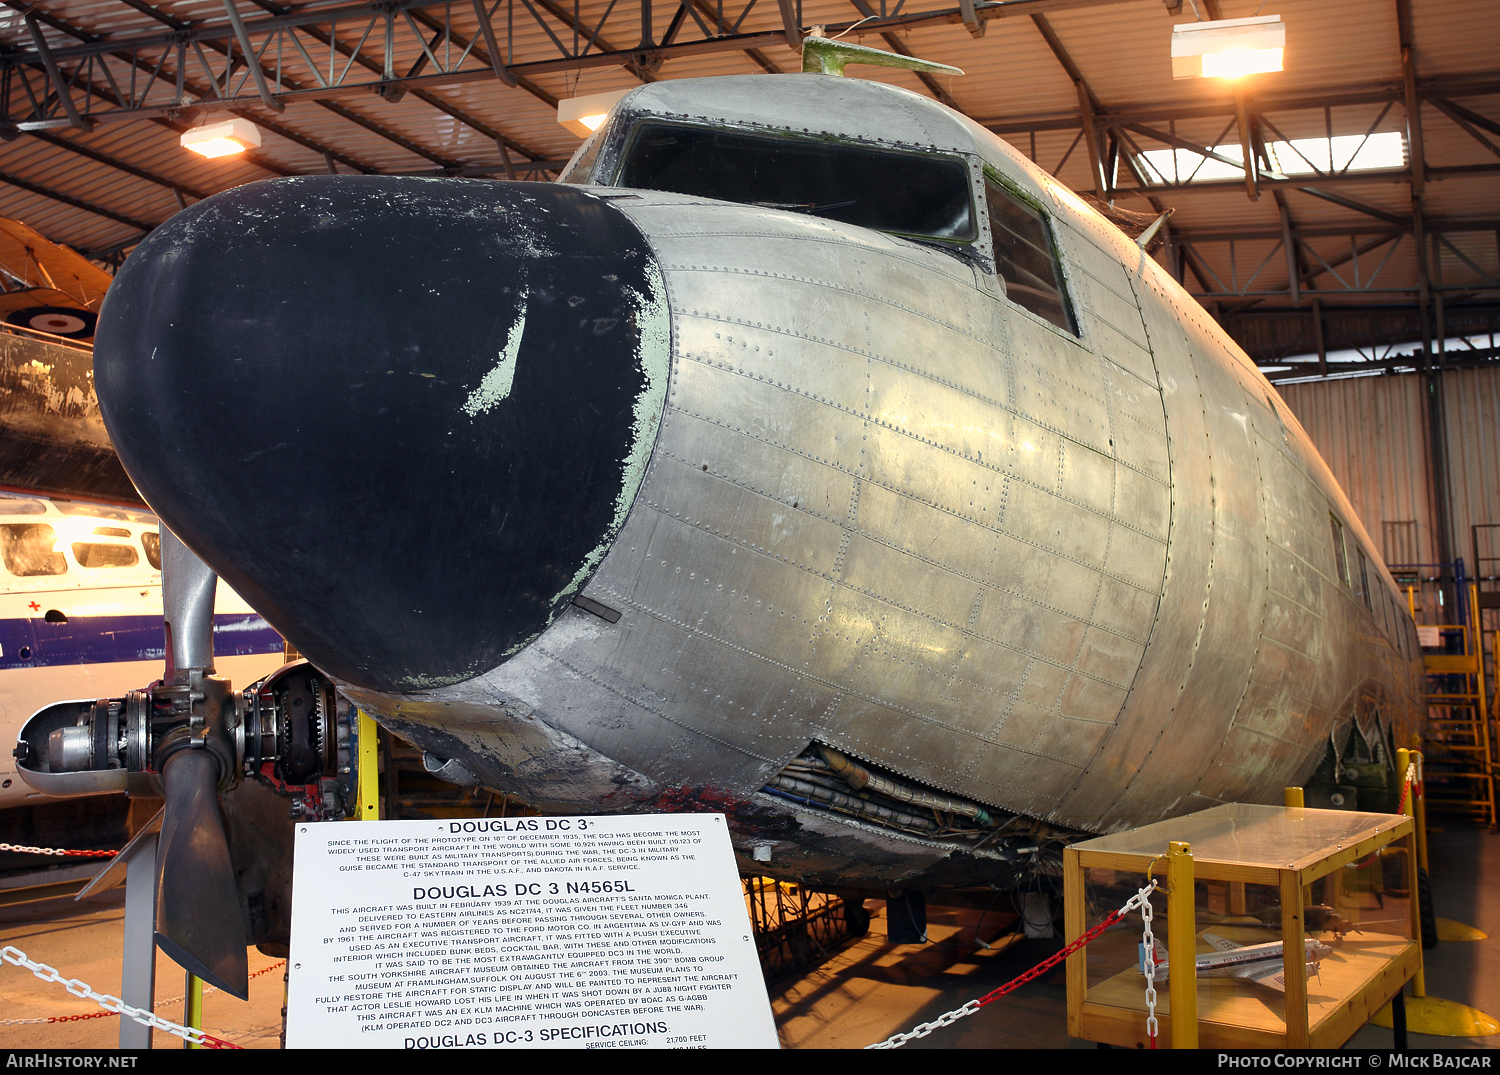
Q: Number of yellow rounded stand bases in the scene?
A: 2